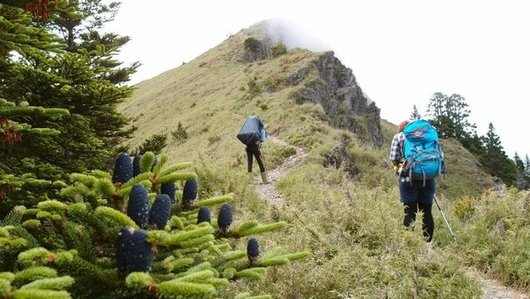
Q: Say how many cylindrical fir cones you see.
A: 12